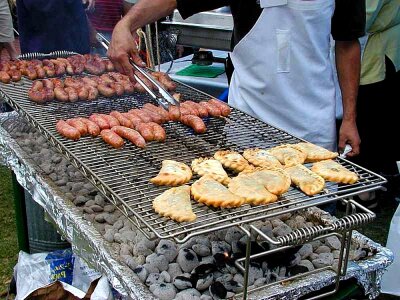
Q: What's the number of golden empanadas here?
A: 12